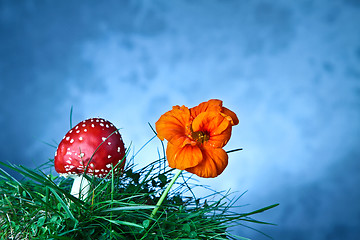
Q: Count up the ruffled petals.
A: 5